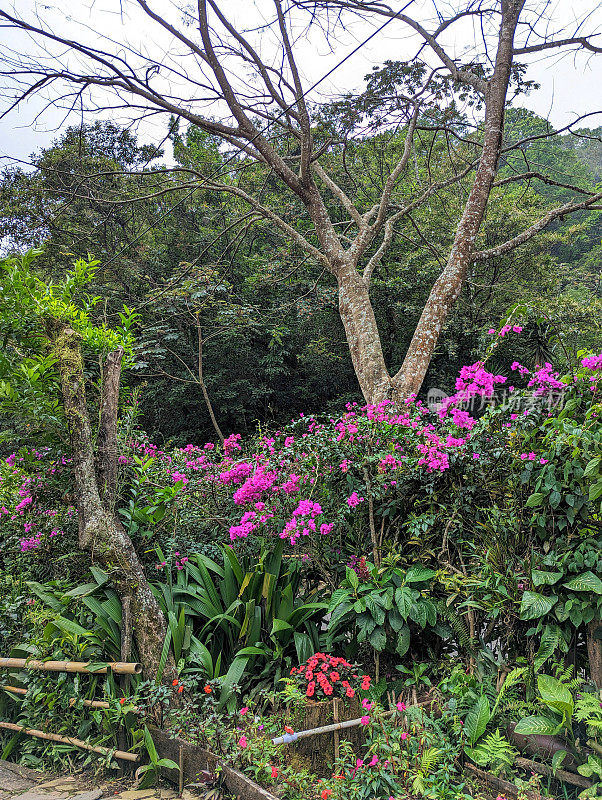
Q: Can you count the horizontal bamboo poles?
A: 3